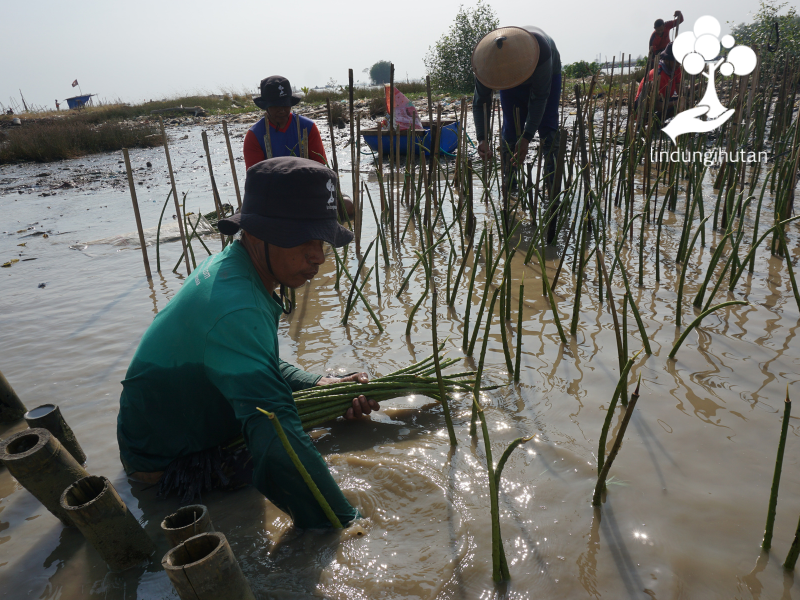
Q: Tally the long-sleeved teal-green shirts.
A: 1